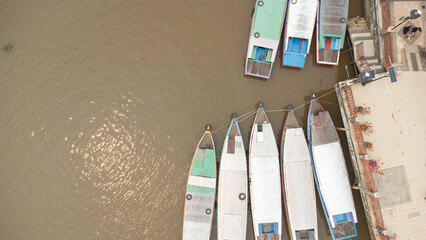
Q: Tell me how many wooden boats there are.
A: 8